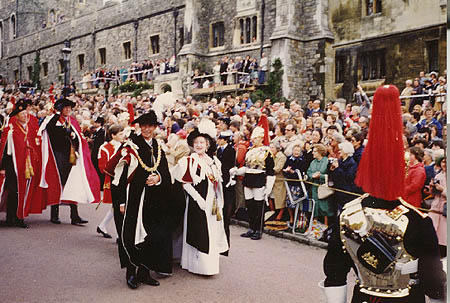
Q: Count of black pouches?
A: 1